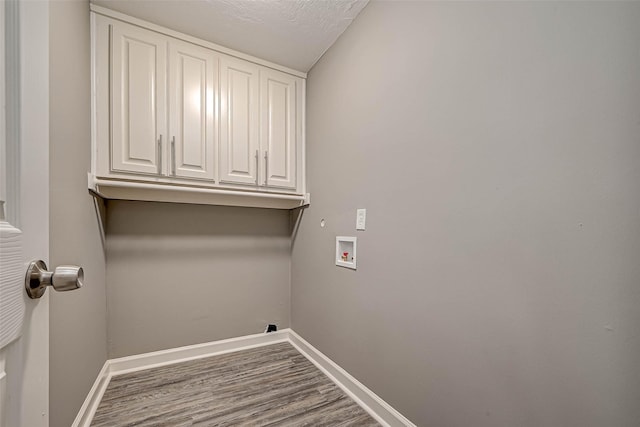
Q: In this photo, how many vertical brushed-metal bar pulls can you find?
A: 4